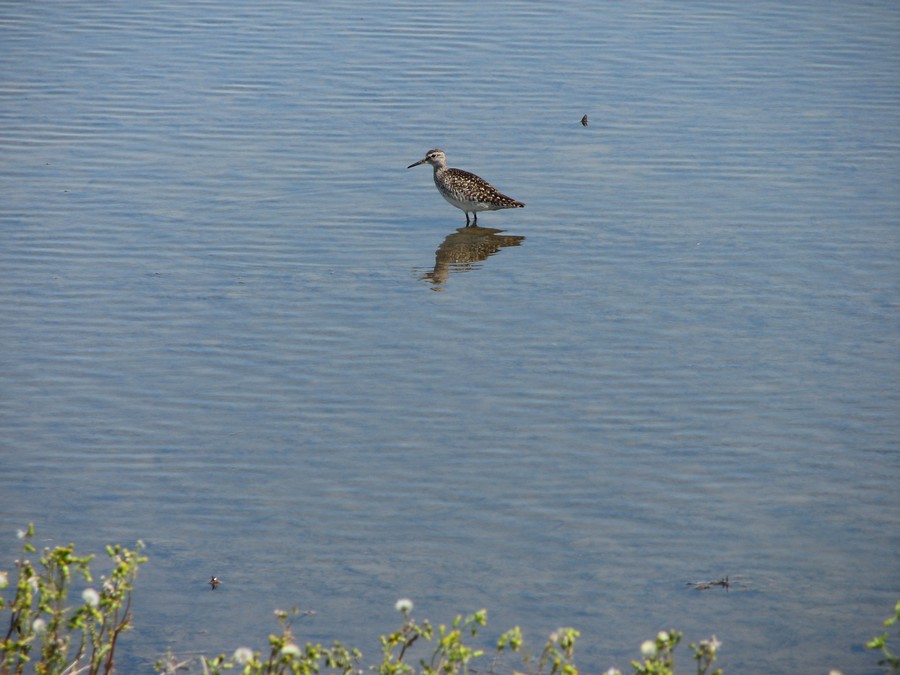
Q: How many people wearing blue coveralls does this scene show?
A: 0